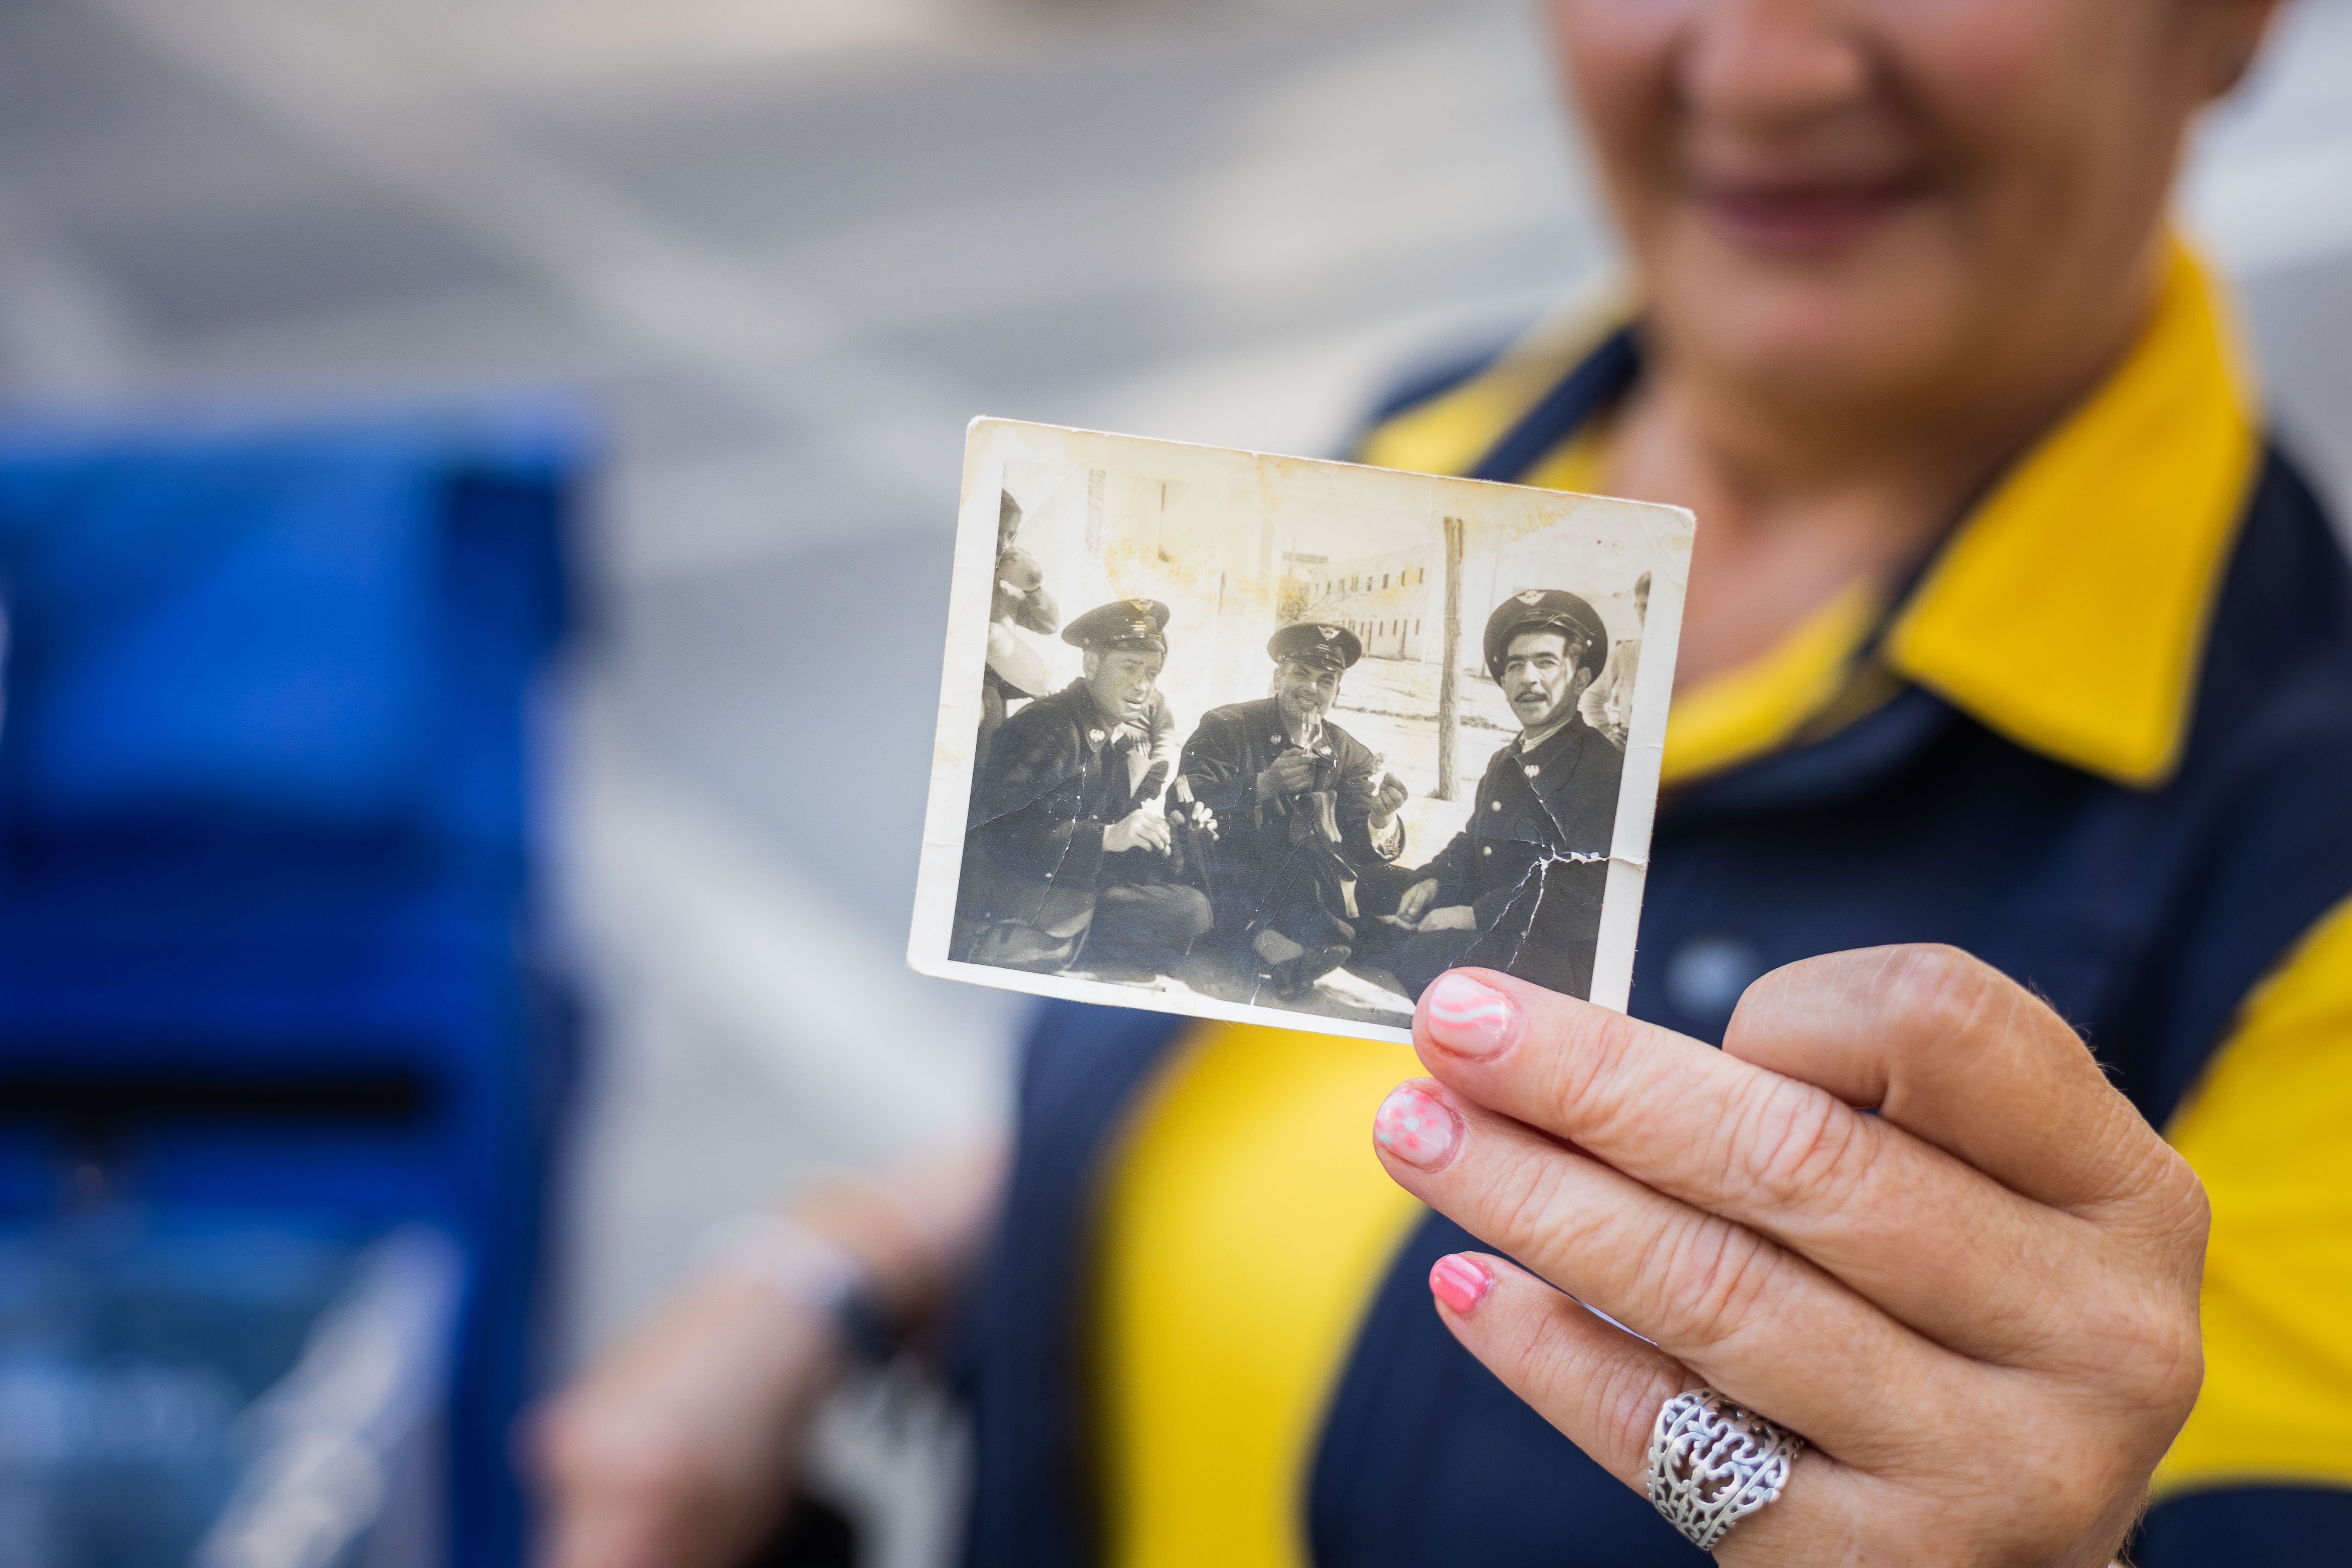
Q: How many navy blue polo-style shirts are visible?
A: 1